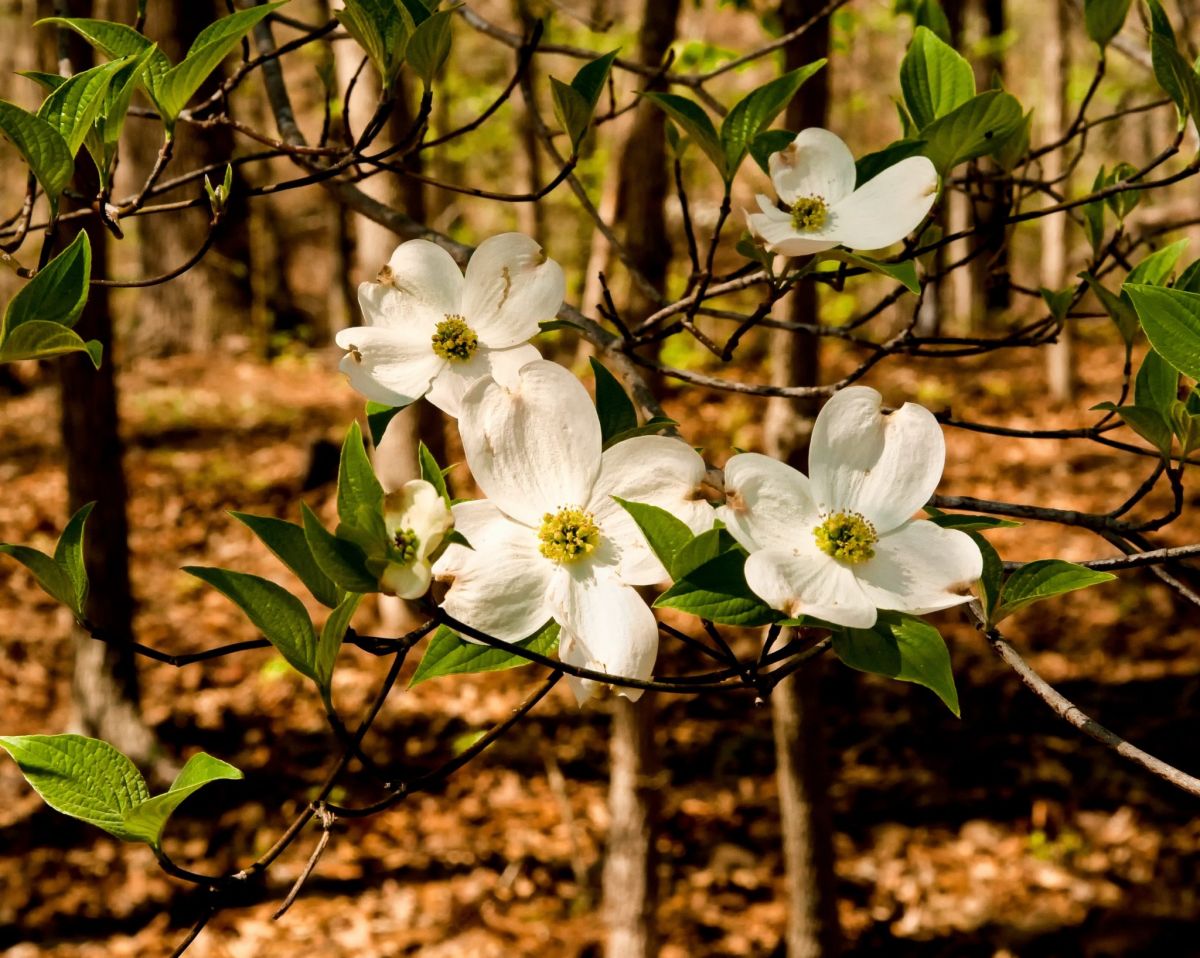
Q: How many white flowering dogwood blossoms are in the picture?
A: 5